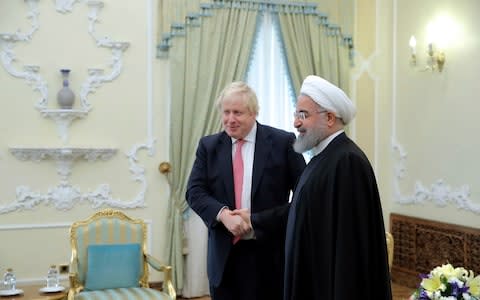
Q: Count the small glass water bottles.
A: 2